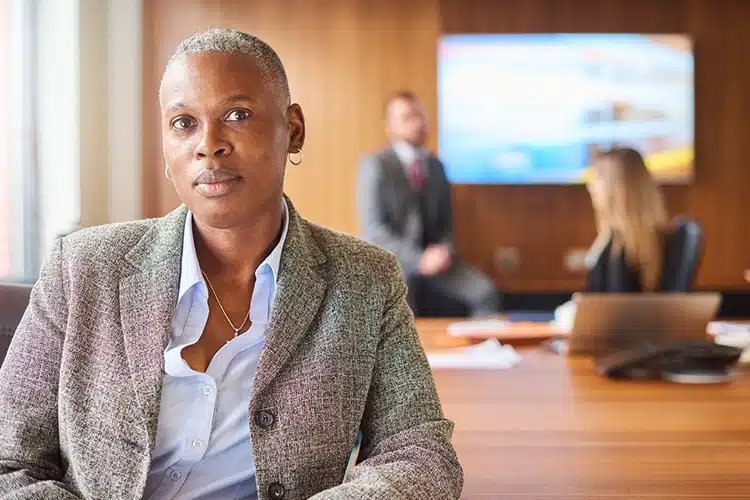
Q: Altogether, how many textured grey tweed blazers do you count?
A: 1